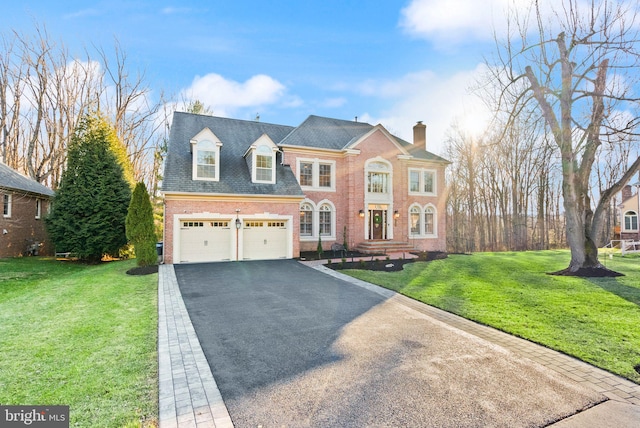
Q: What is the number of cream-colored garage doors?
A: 2